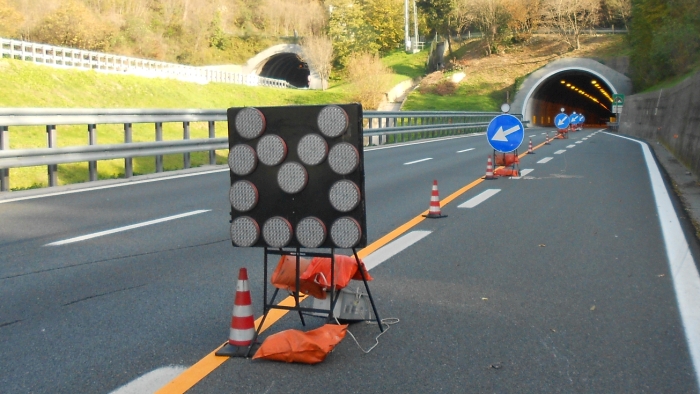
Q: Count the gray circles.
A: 13